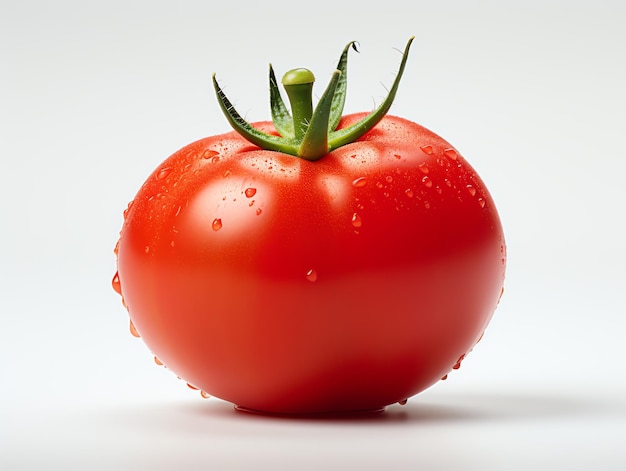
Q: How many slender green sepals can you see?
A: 5